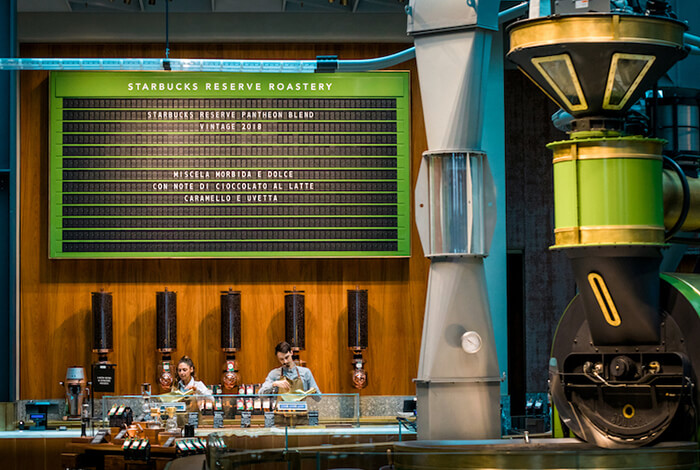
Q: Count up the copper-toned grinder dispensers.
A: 5